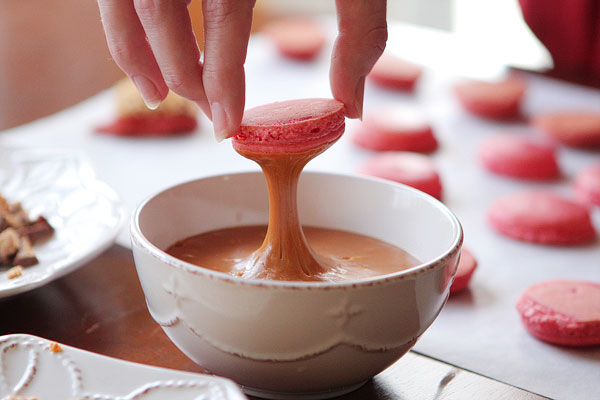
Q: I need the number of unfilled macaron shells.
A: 11